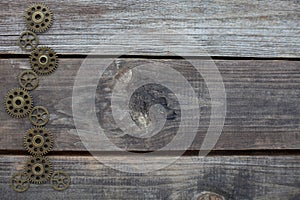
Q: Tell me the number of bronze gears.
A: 10